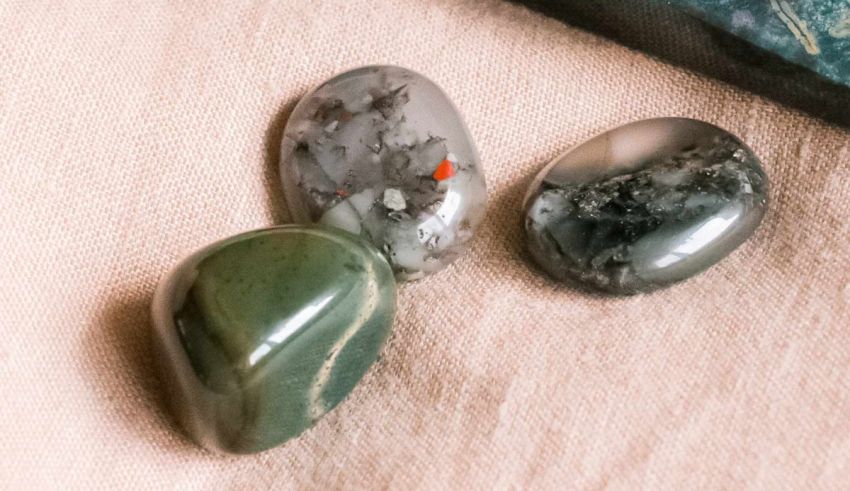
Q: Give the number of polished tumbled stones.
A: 3